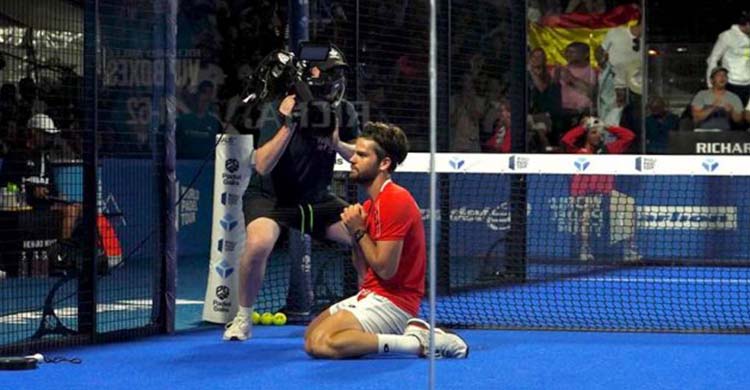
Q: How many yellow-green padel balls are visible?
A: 3